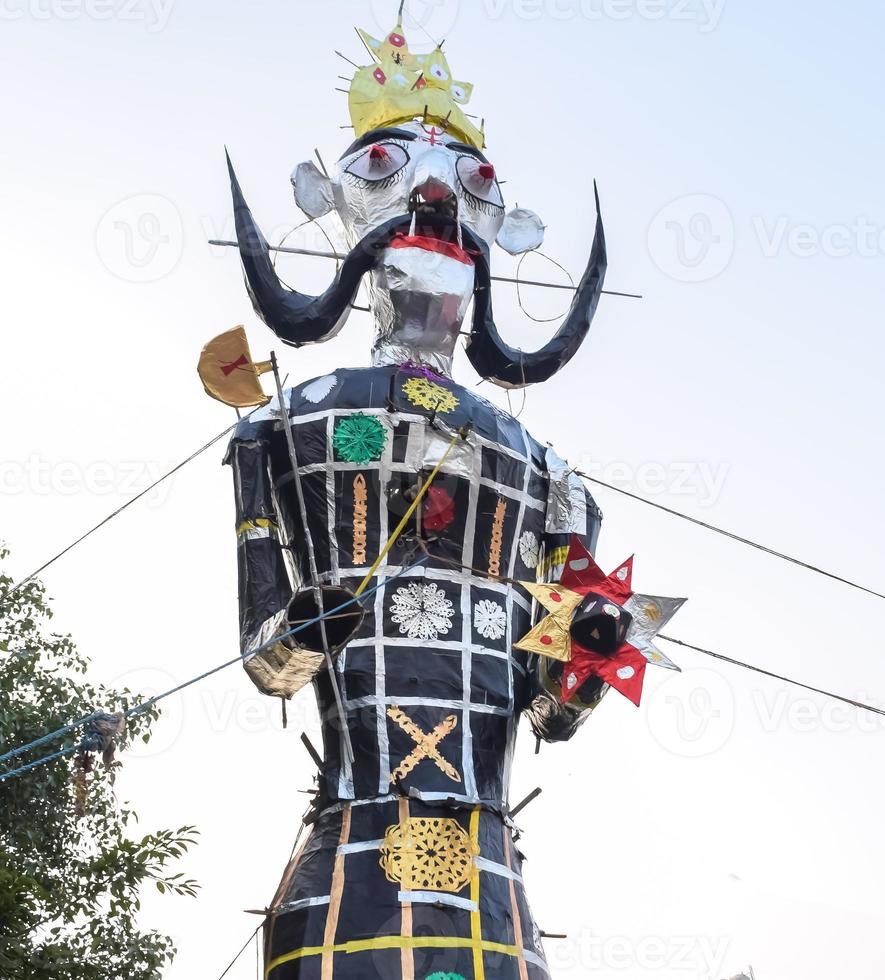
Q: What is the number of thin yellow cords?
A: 1